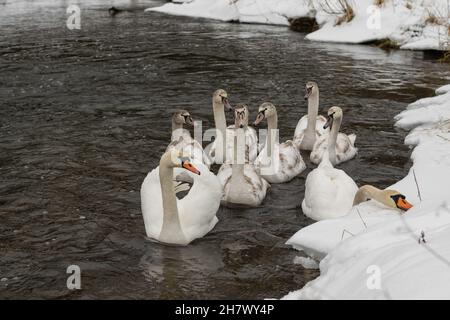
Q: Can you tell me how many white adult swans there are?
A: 2